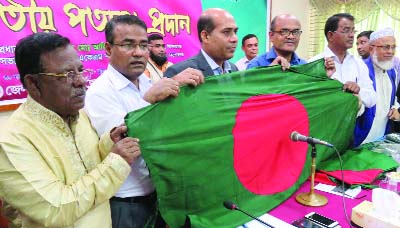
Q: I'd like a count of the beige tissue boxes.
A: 1